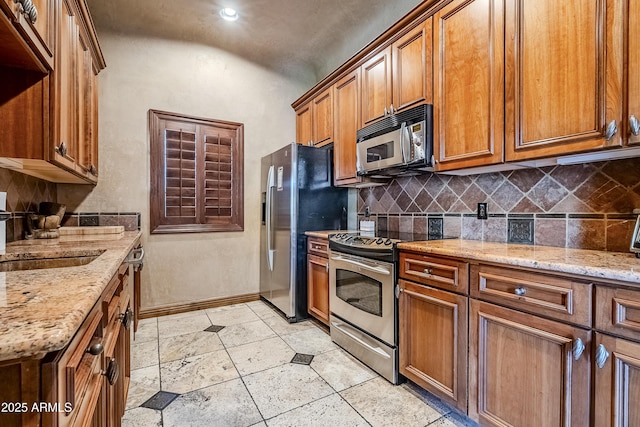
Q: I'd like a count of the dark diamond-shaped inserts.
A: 3